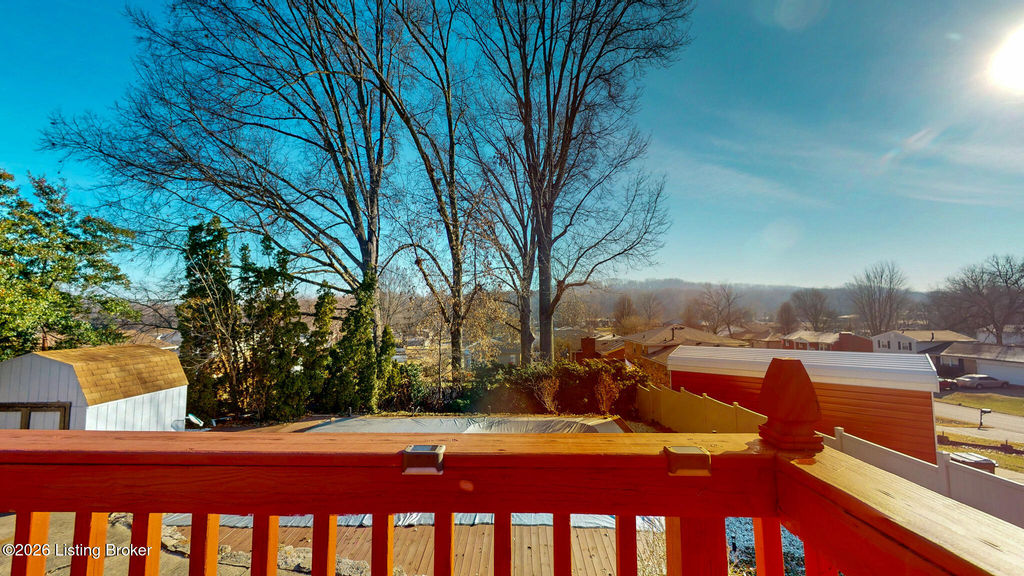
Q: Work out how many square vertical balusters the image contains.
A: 13